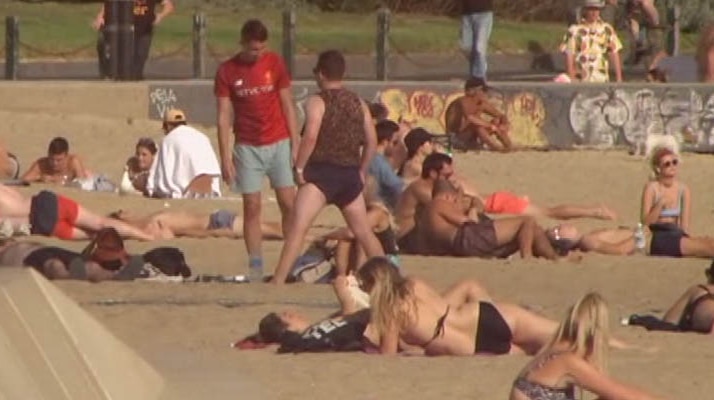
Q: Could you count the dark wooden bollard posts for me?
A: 5